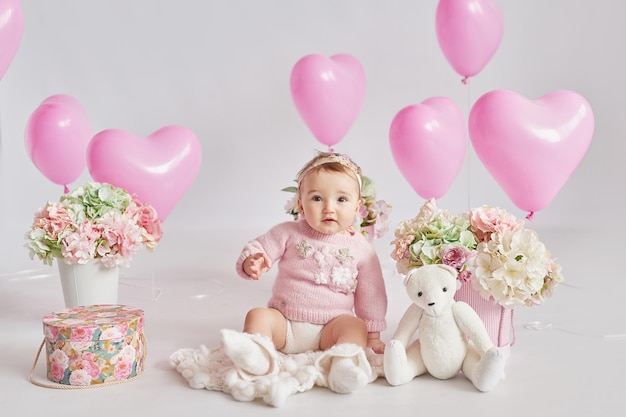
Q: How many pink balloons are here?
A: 7